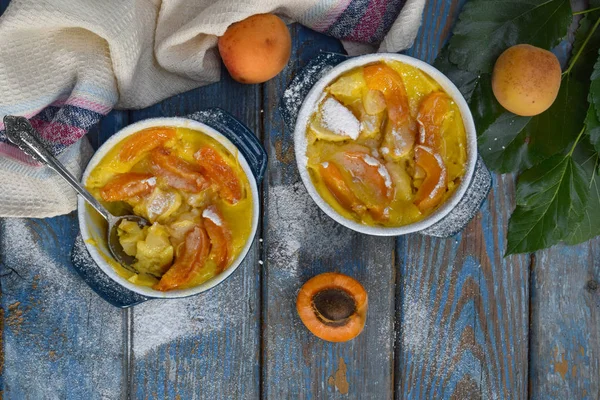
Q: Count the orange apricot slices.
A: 11